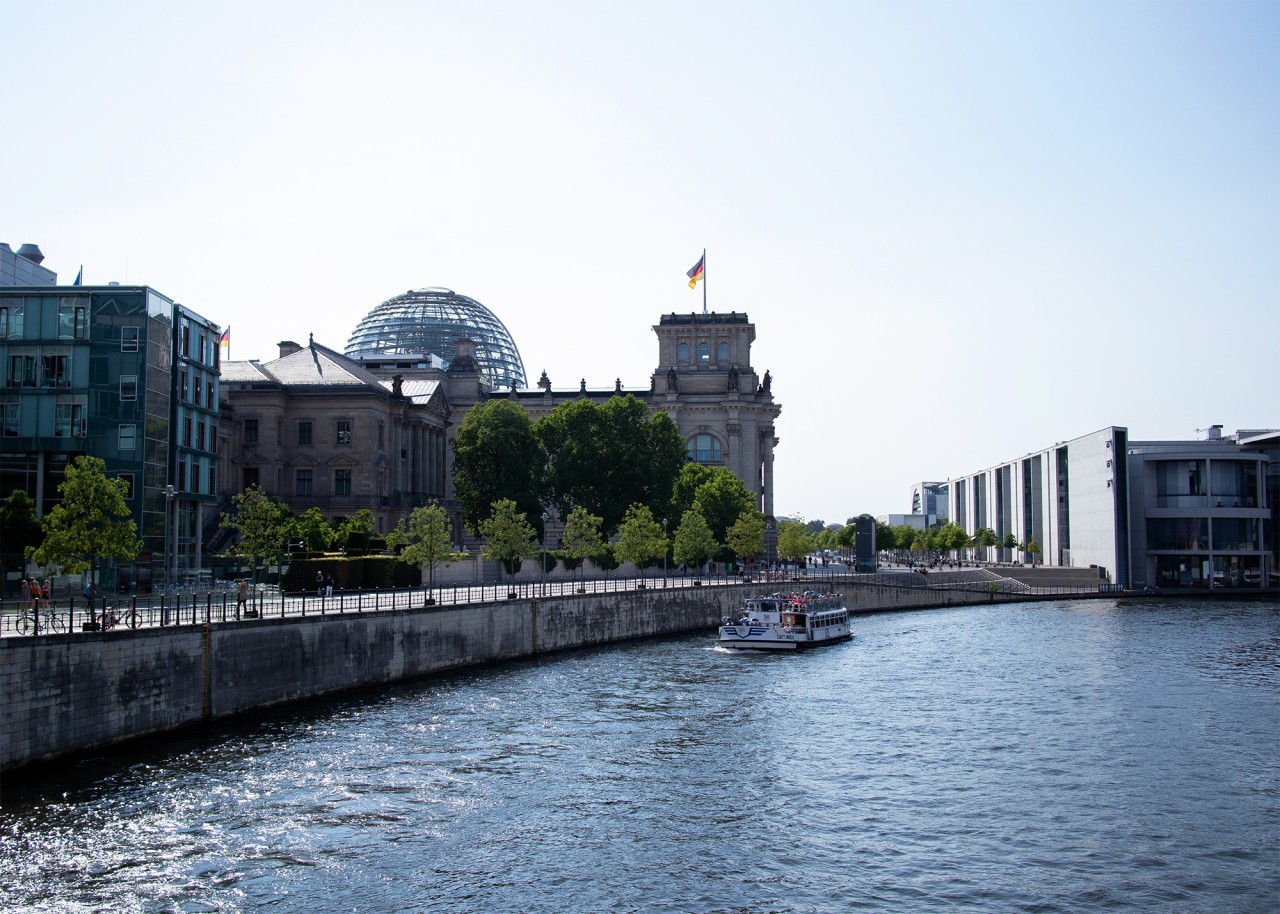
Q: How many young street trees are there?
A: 9